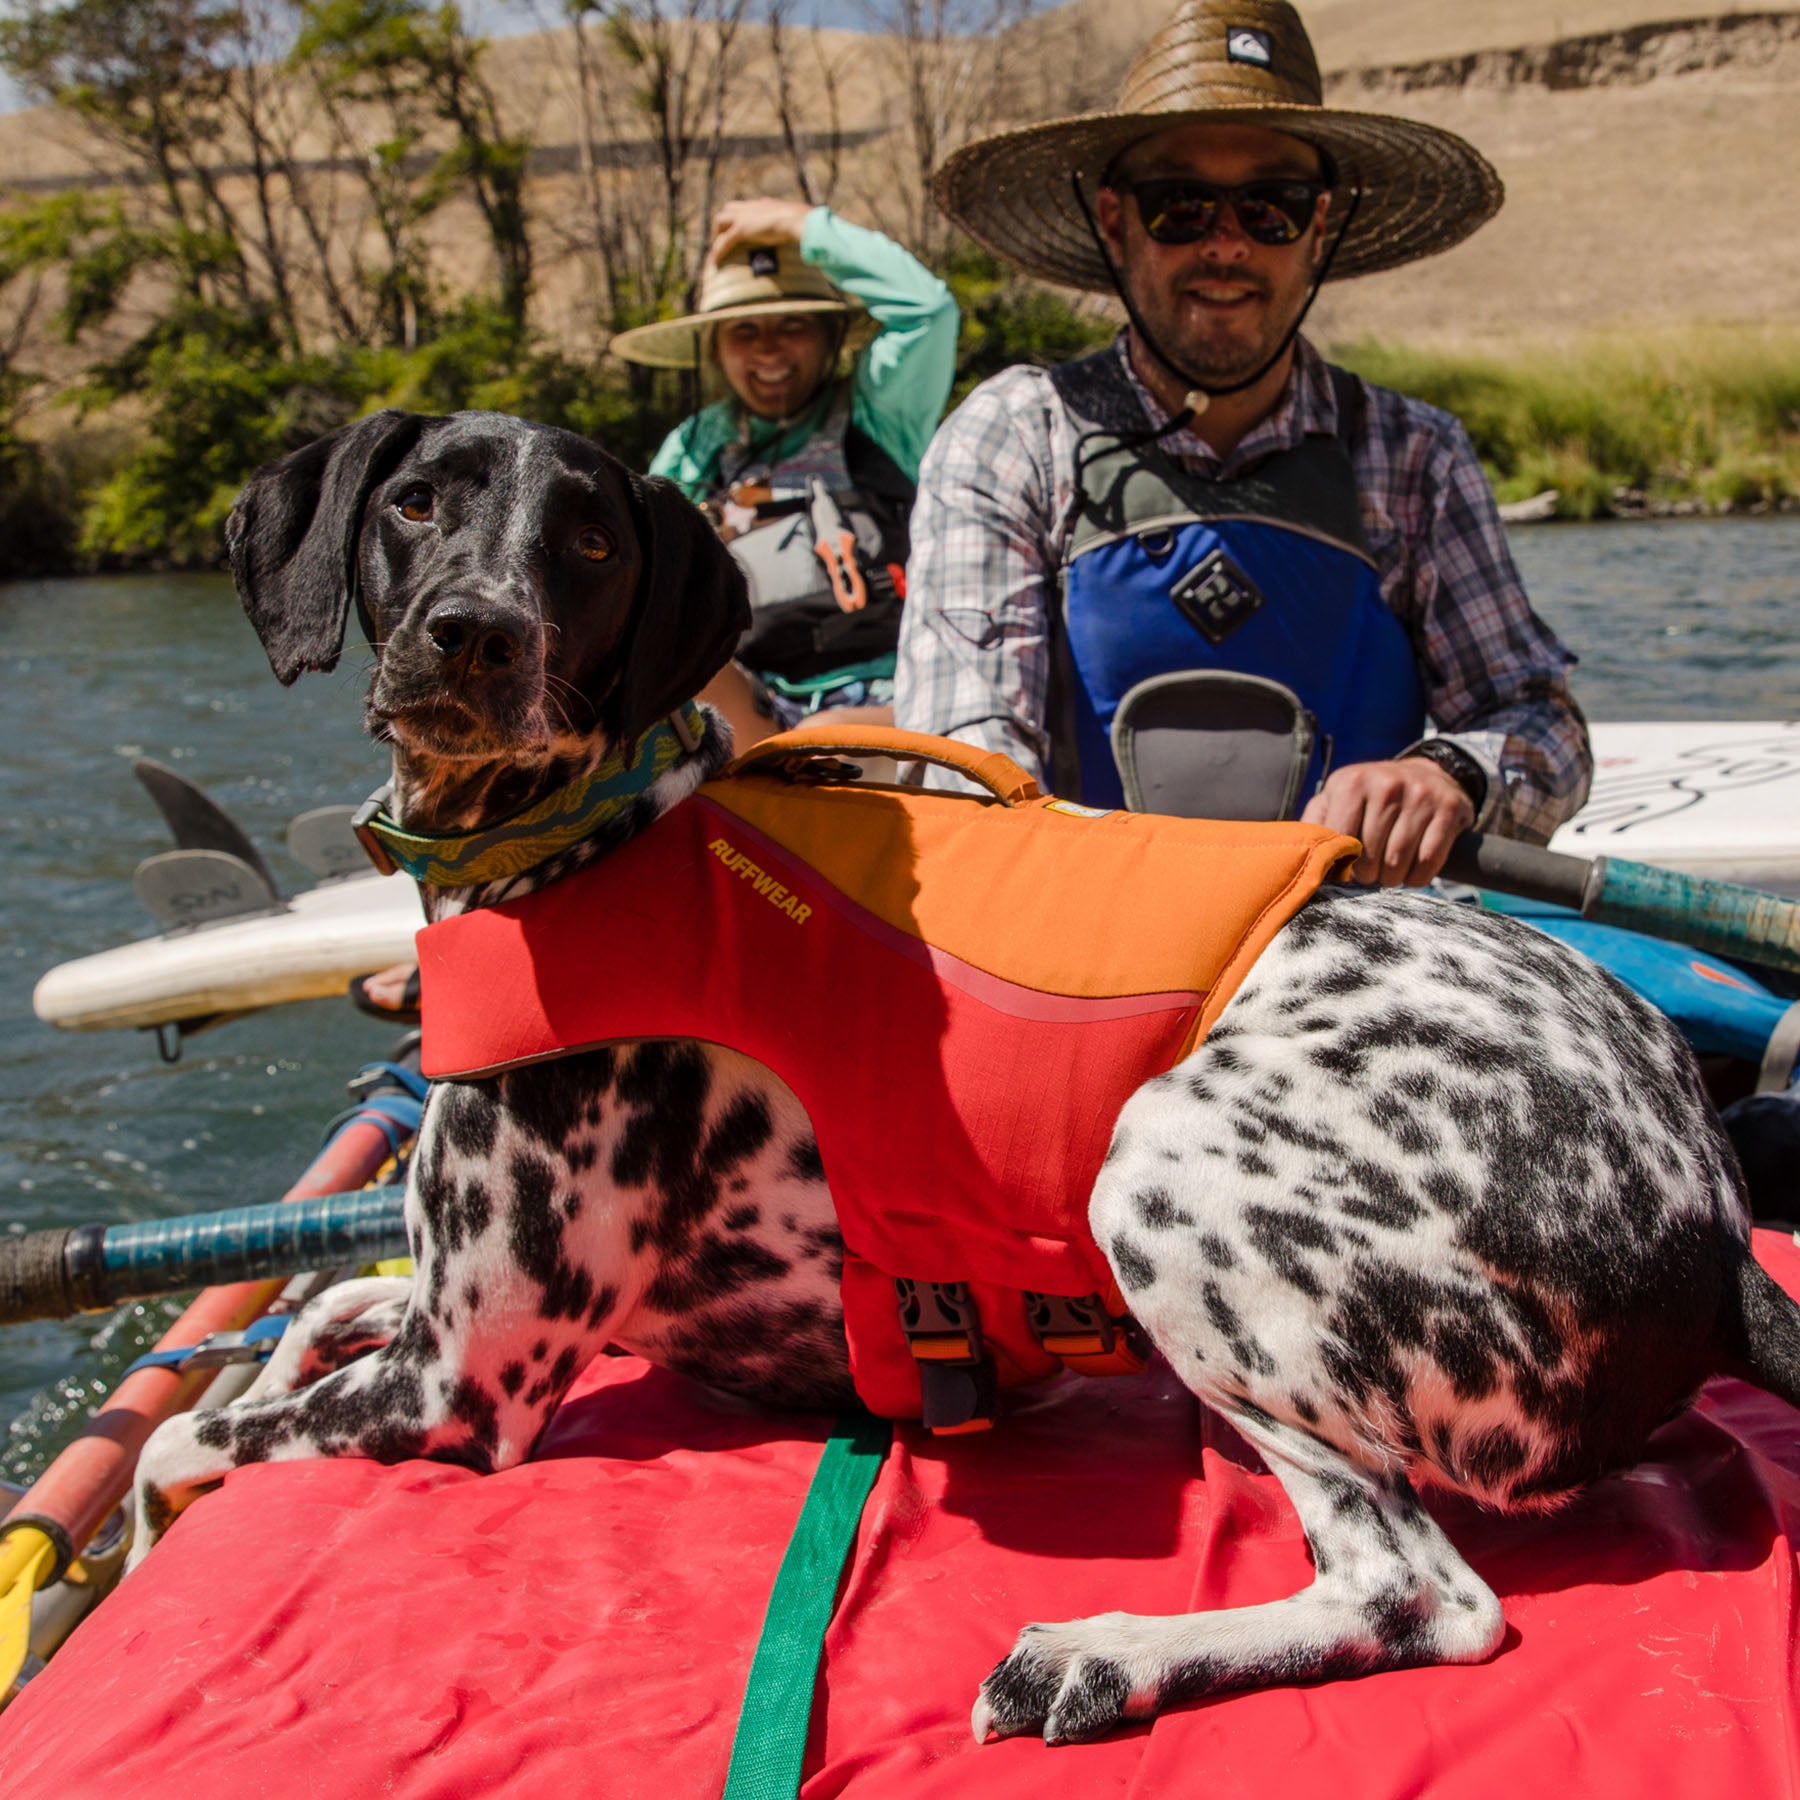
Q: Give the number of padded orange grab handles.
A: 1